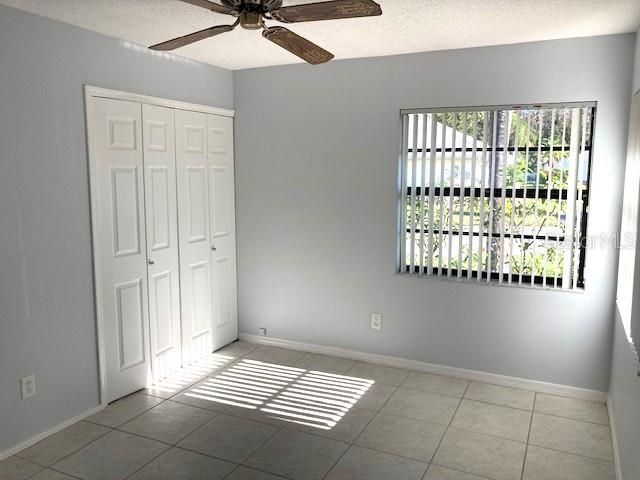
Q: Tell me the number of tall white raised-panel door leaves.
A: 4